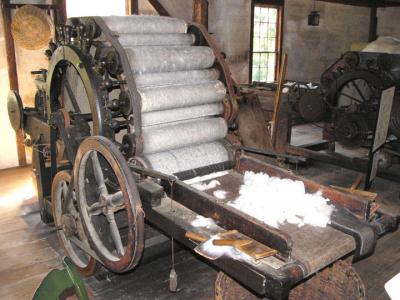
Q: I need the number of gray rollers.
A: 8